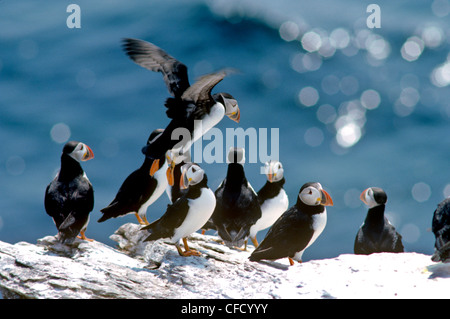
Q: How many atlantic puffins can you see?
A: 10